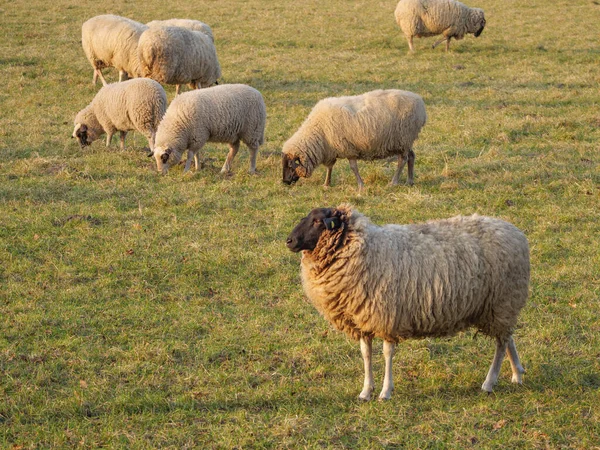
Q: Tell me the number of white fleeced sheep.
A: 8